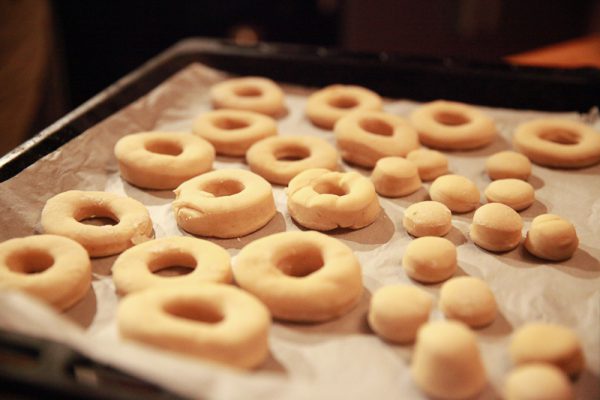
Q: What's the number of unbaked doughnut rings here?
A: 15